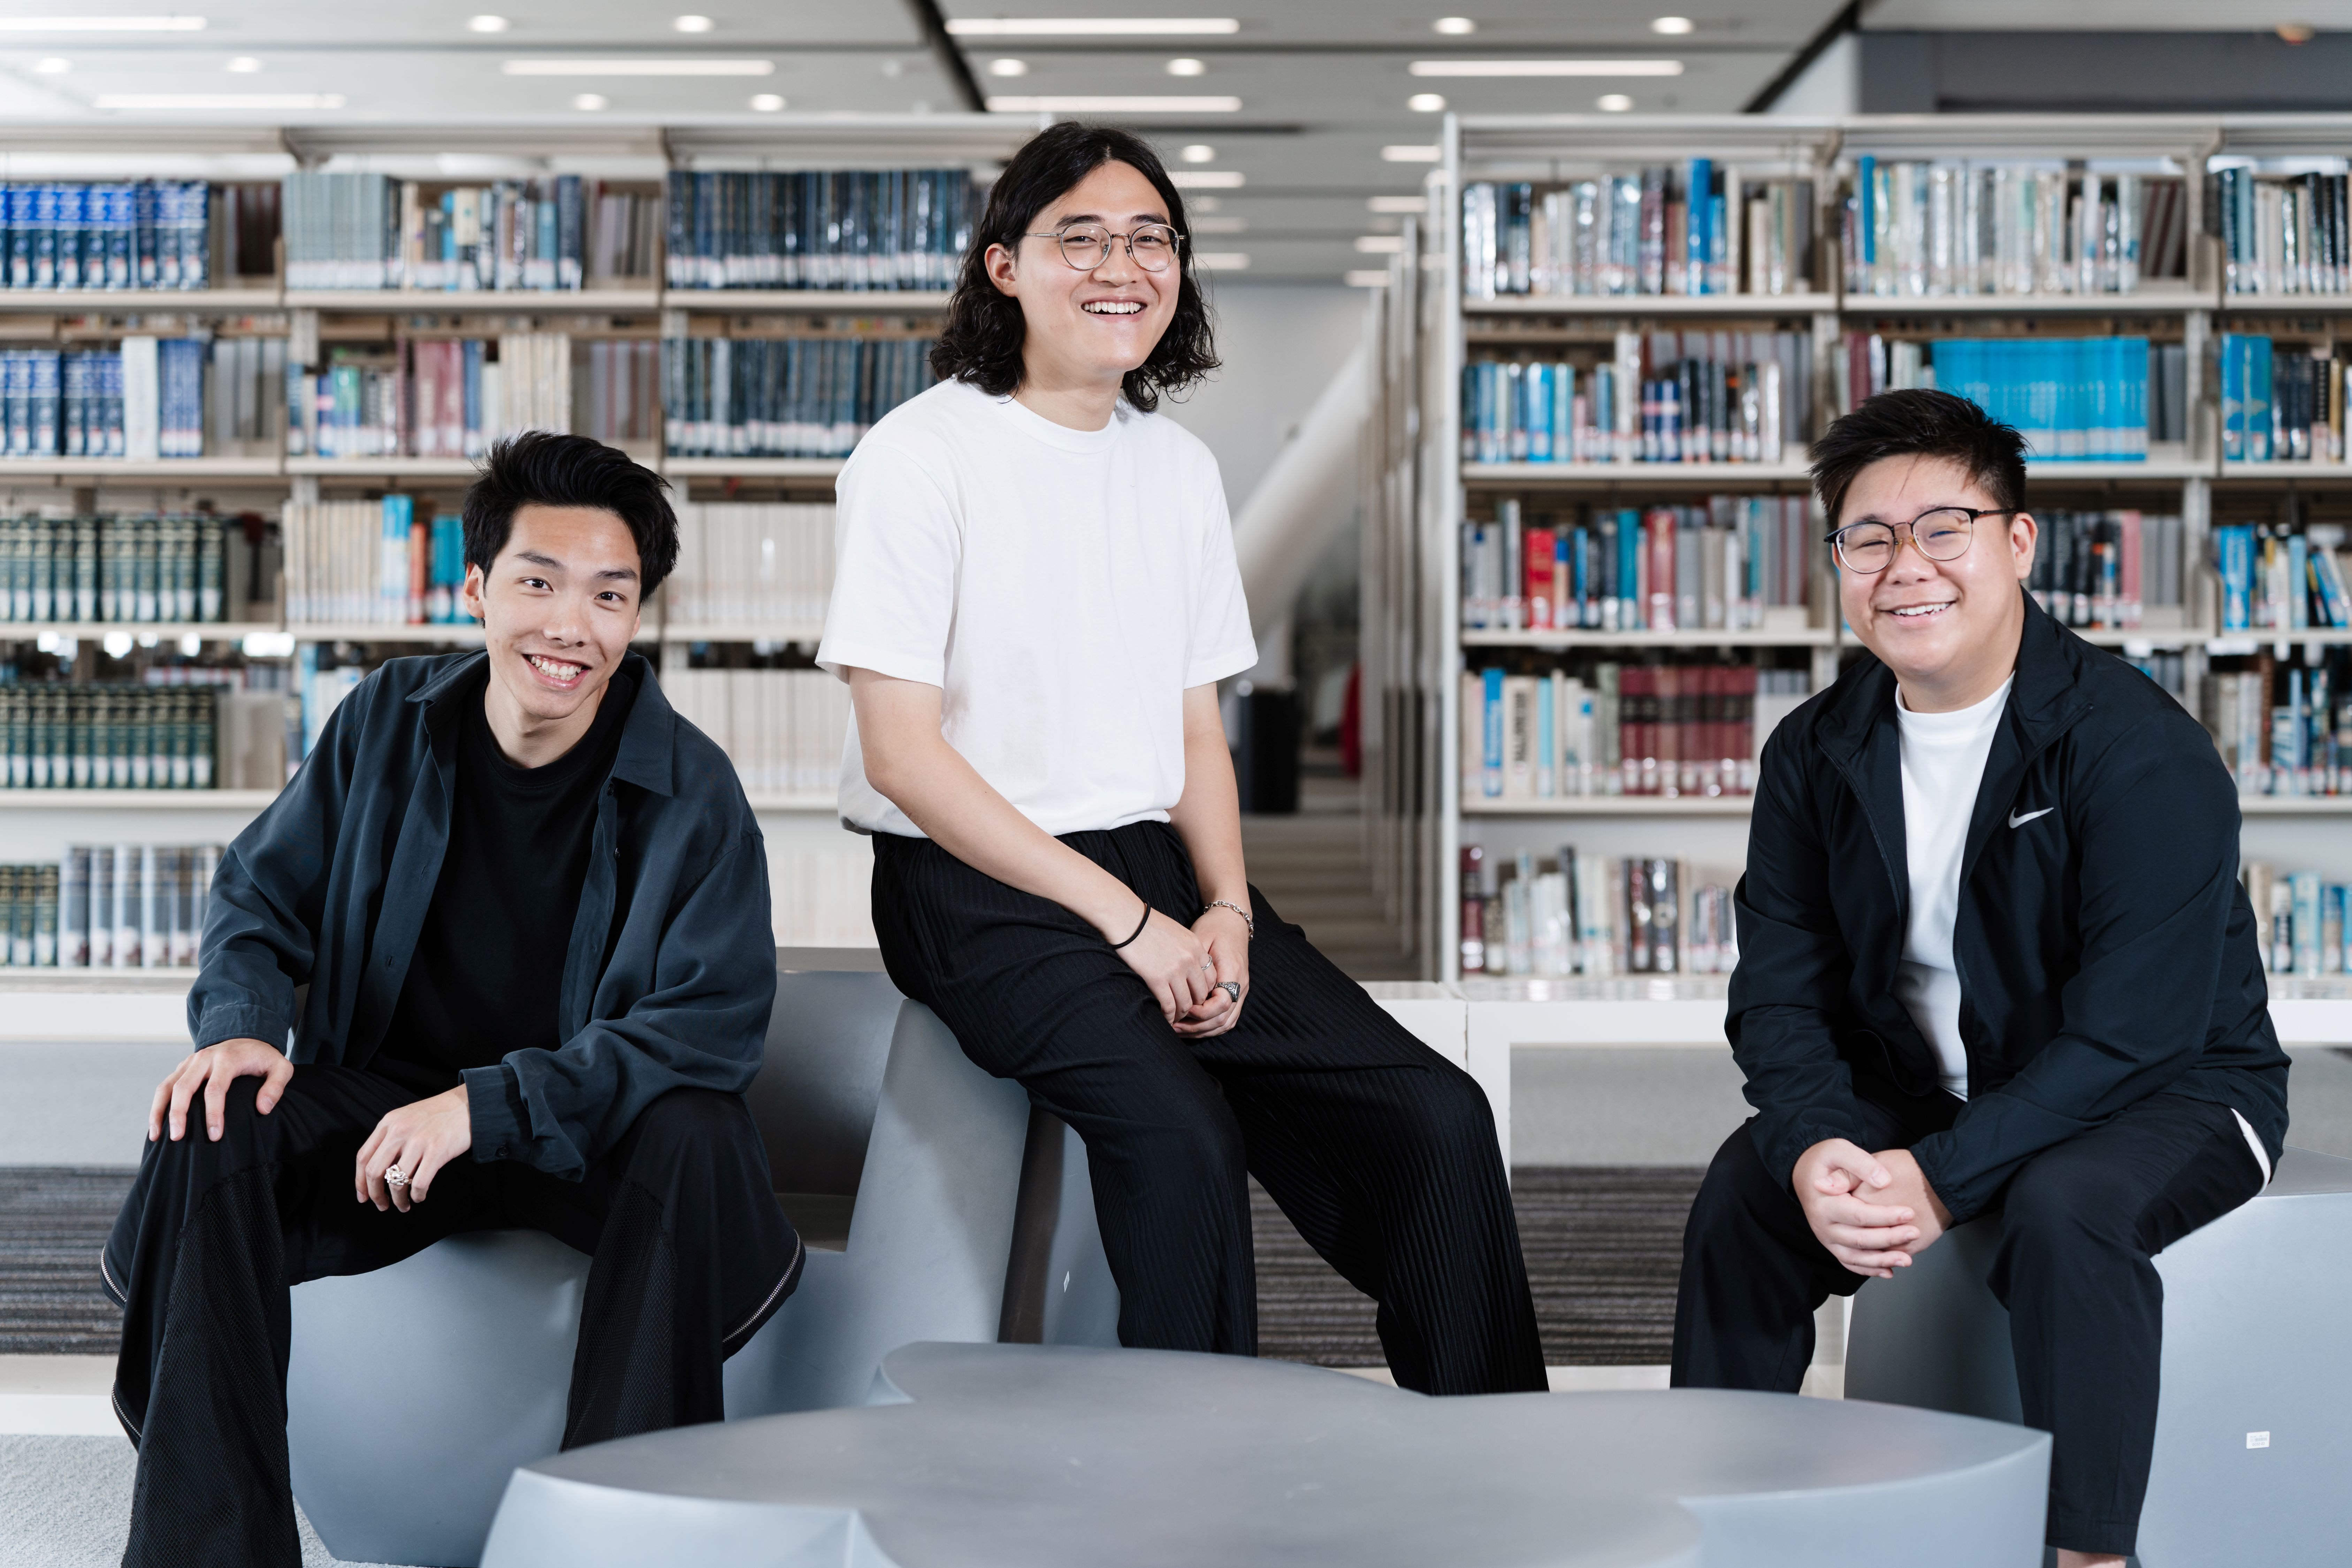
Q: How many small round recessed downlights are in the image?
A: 13